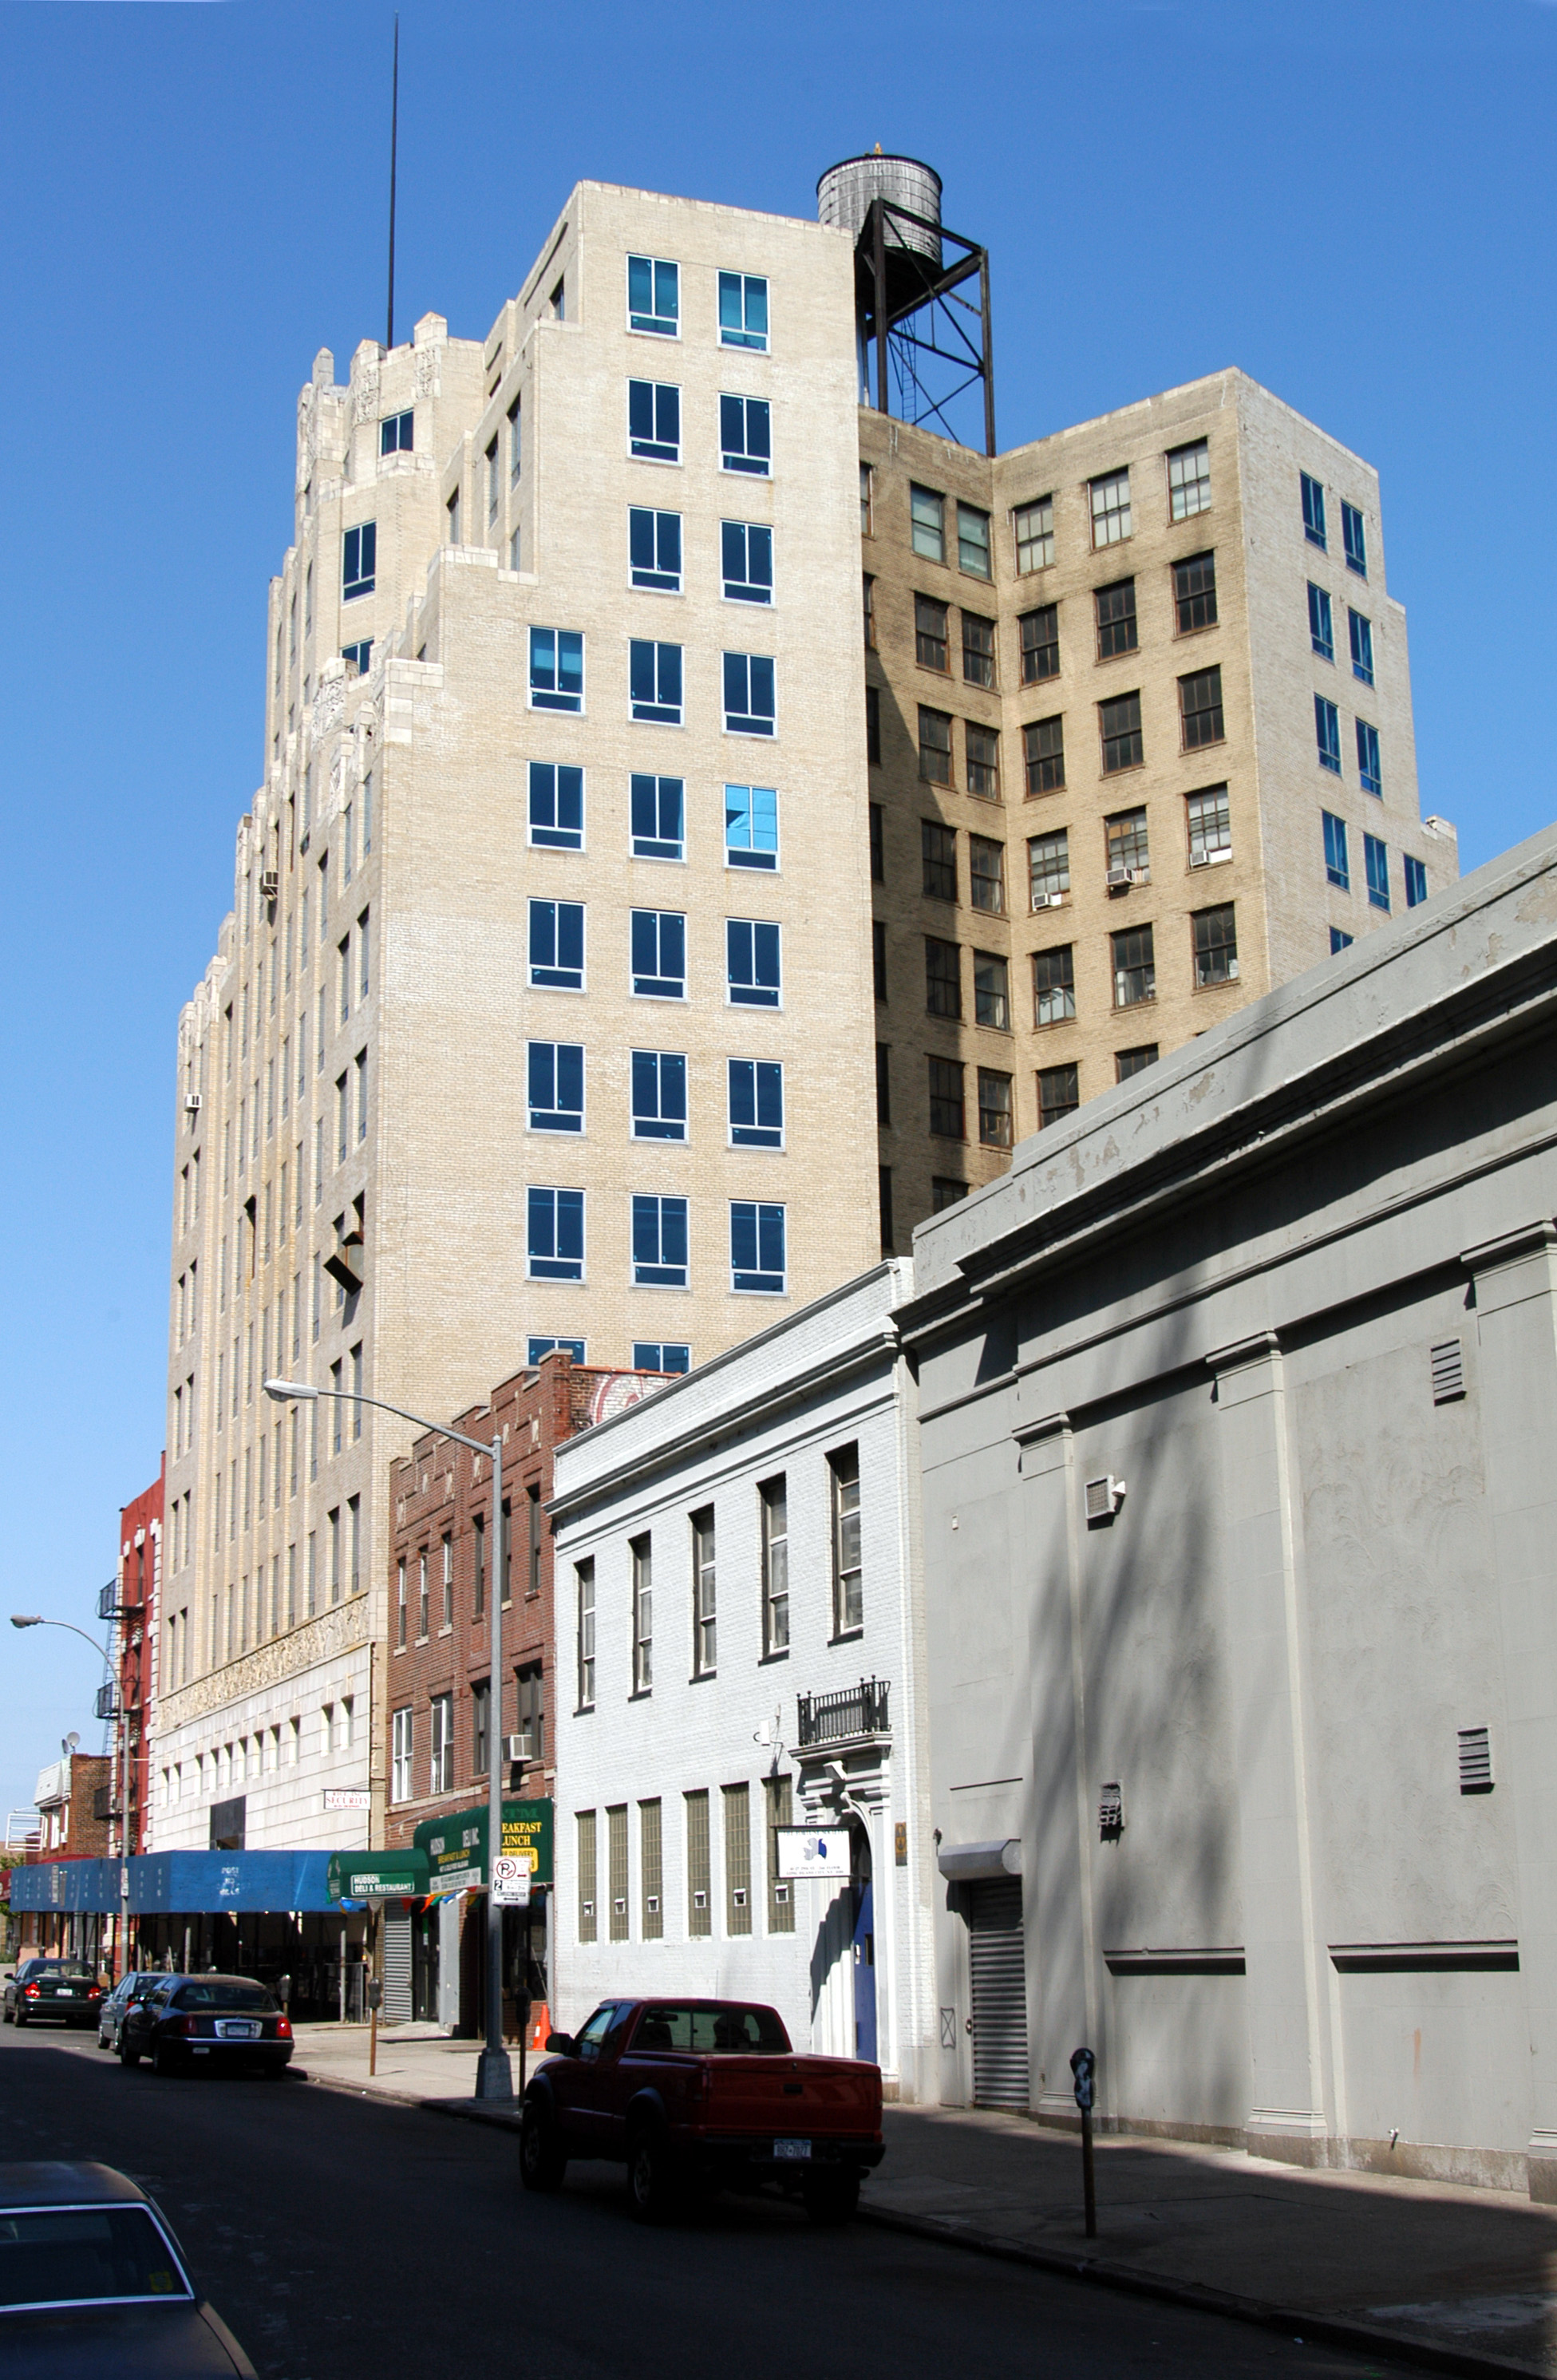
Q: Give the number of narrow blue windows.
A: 10